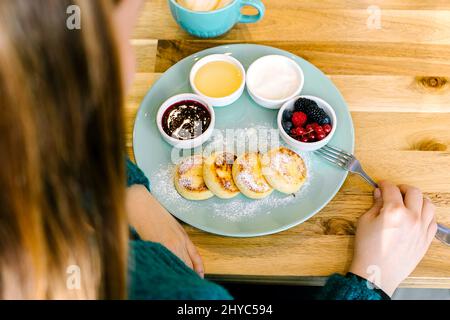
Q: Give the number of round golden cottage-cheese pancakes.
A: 4